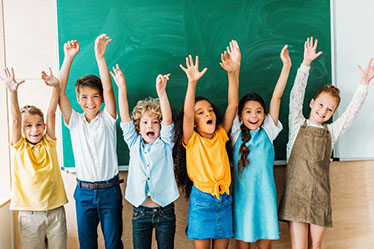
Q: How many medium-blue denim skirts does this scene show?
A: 1